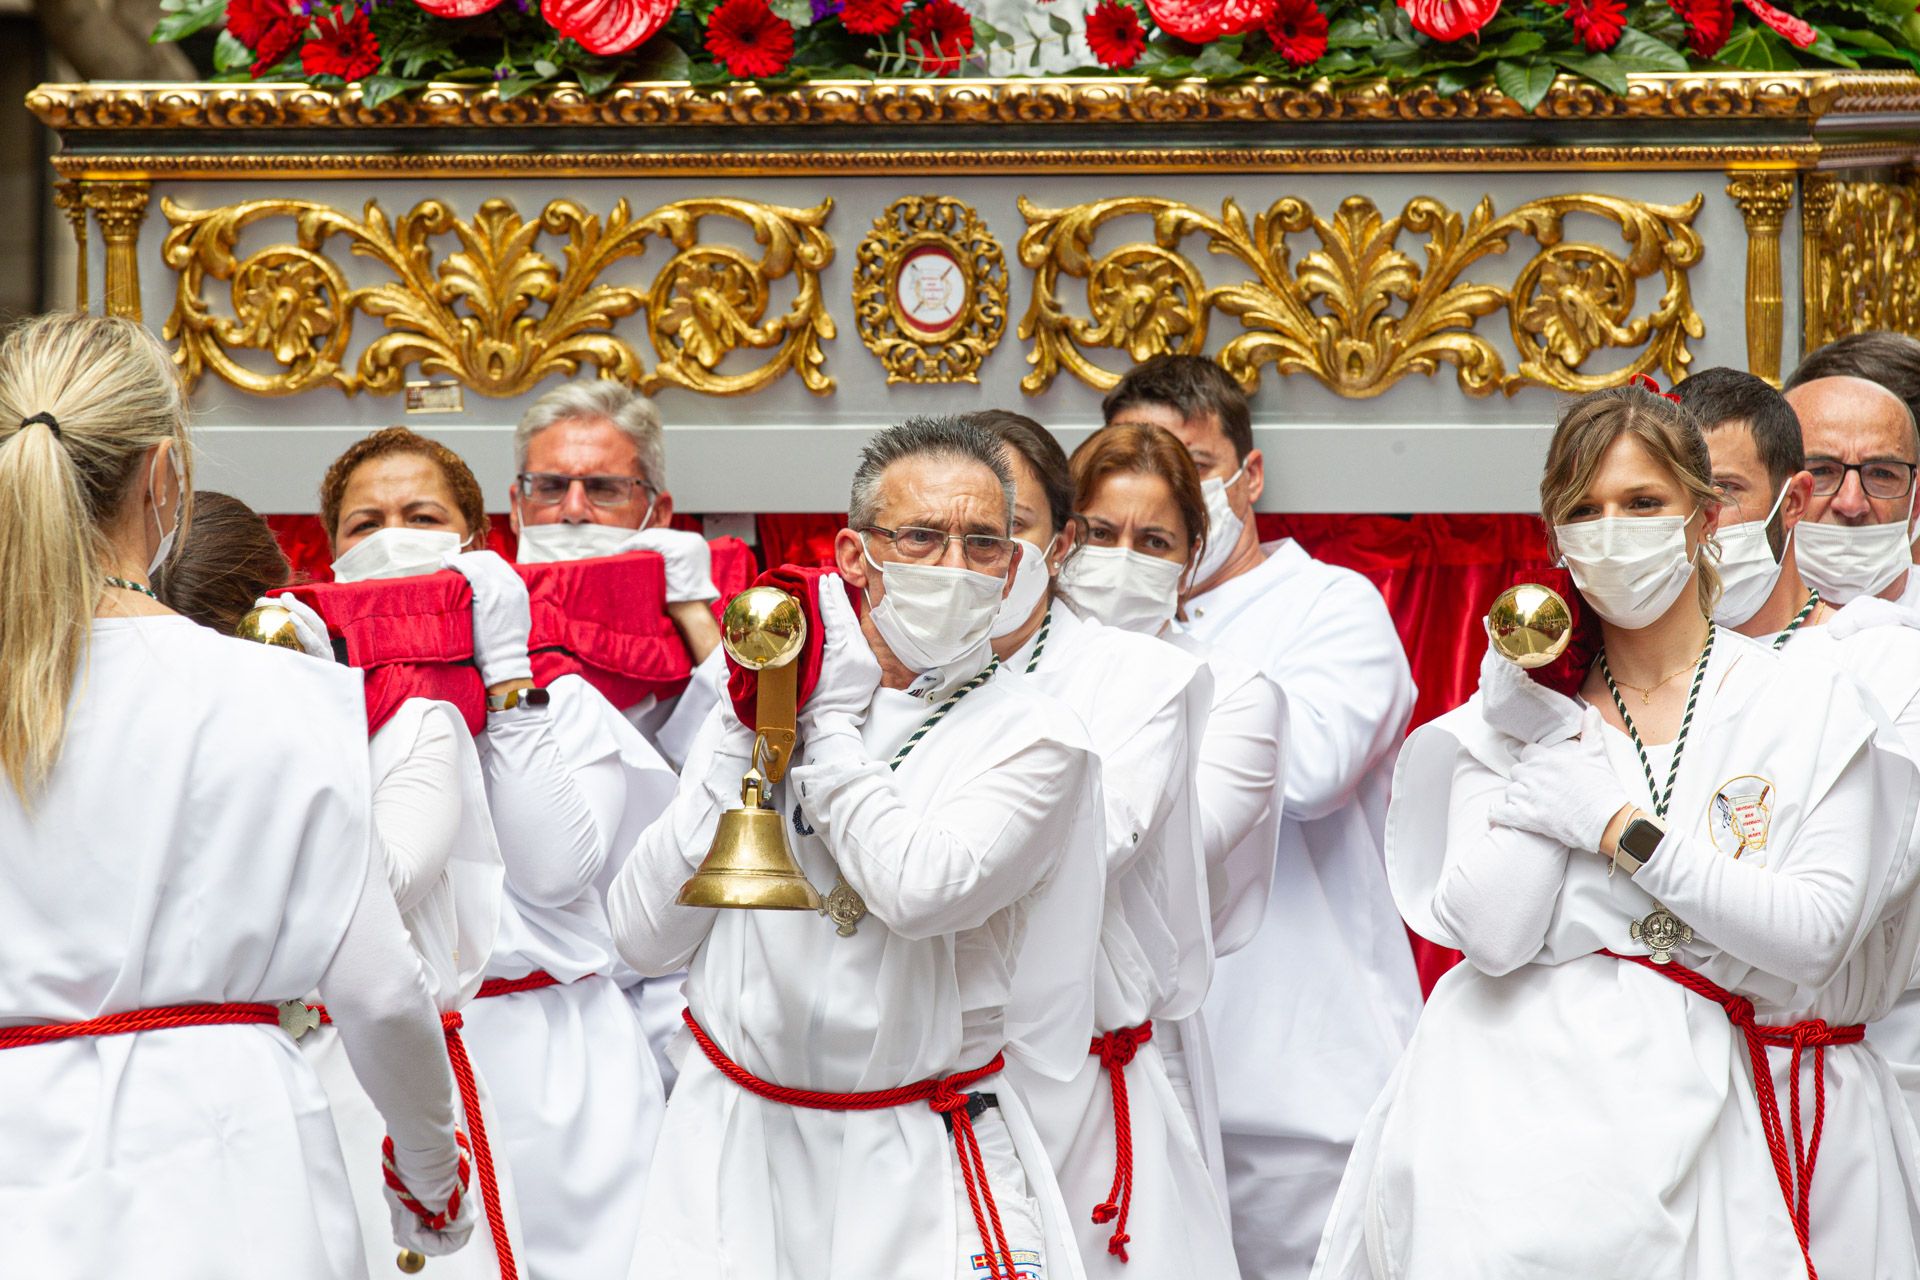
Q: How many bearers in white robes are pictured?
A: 12